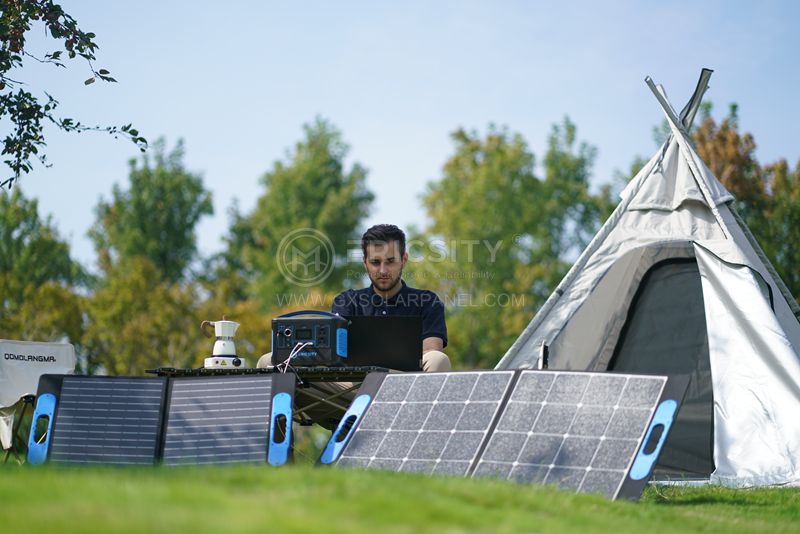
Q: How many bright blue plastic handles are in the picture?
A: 4